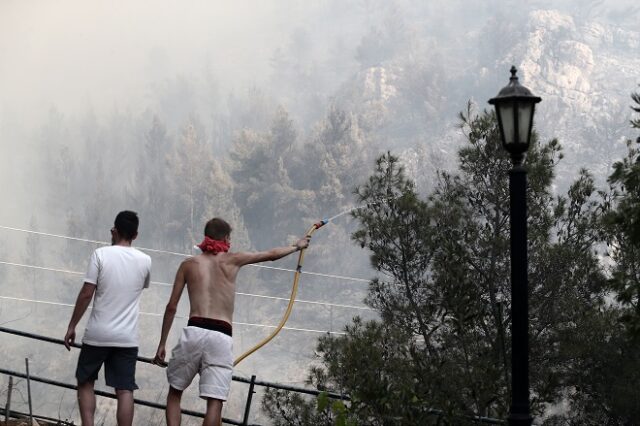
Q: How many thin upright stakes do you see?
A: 2